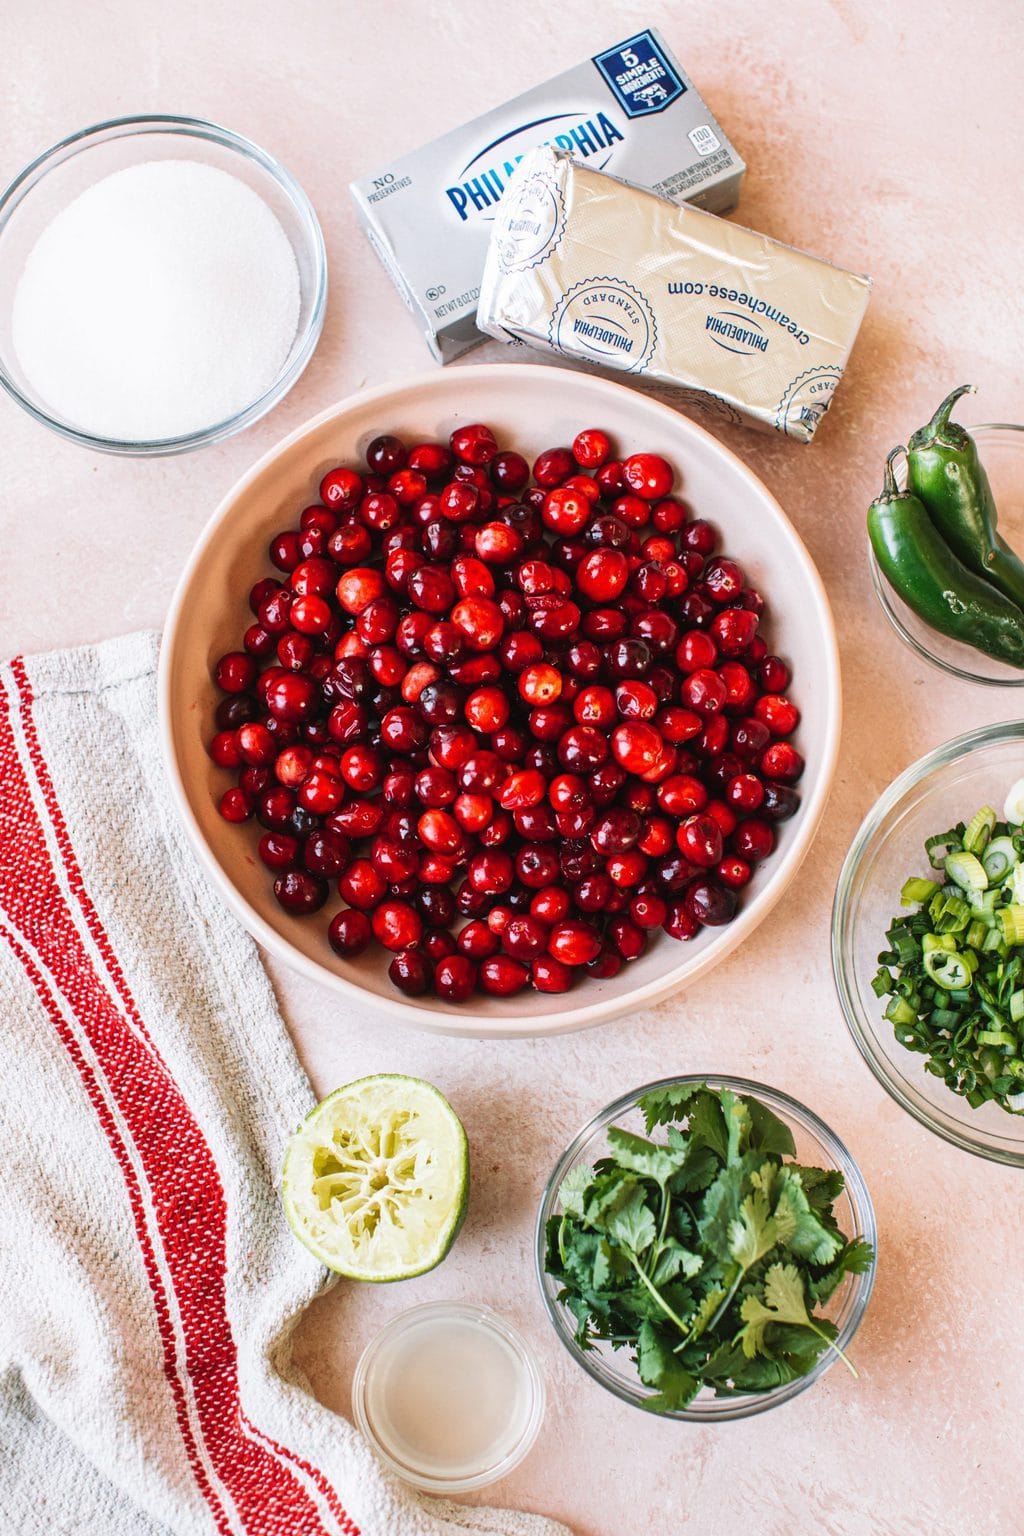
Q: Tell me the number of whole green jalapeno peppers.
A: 2